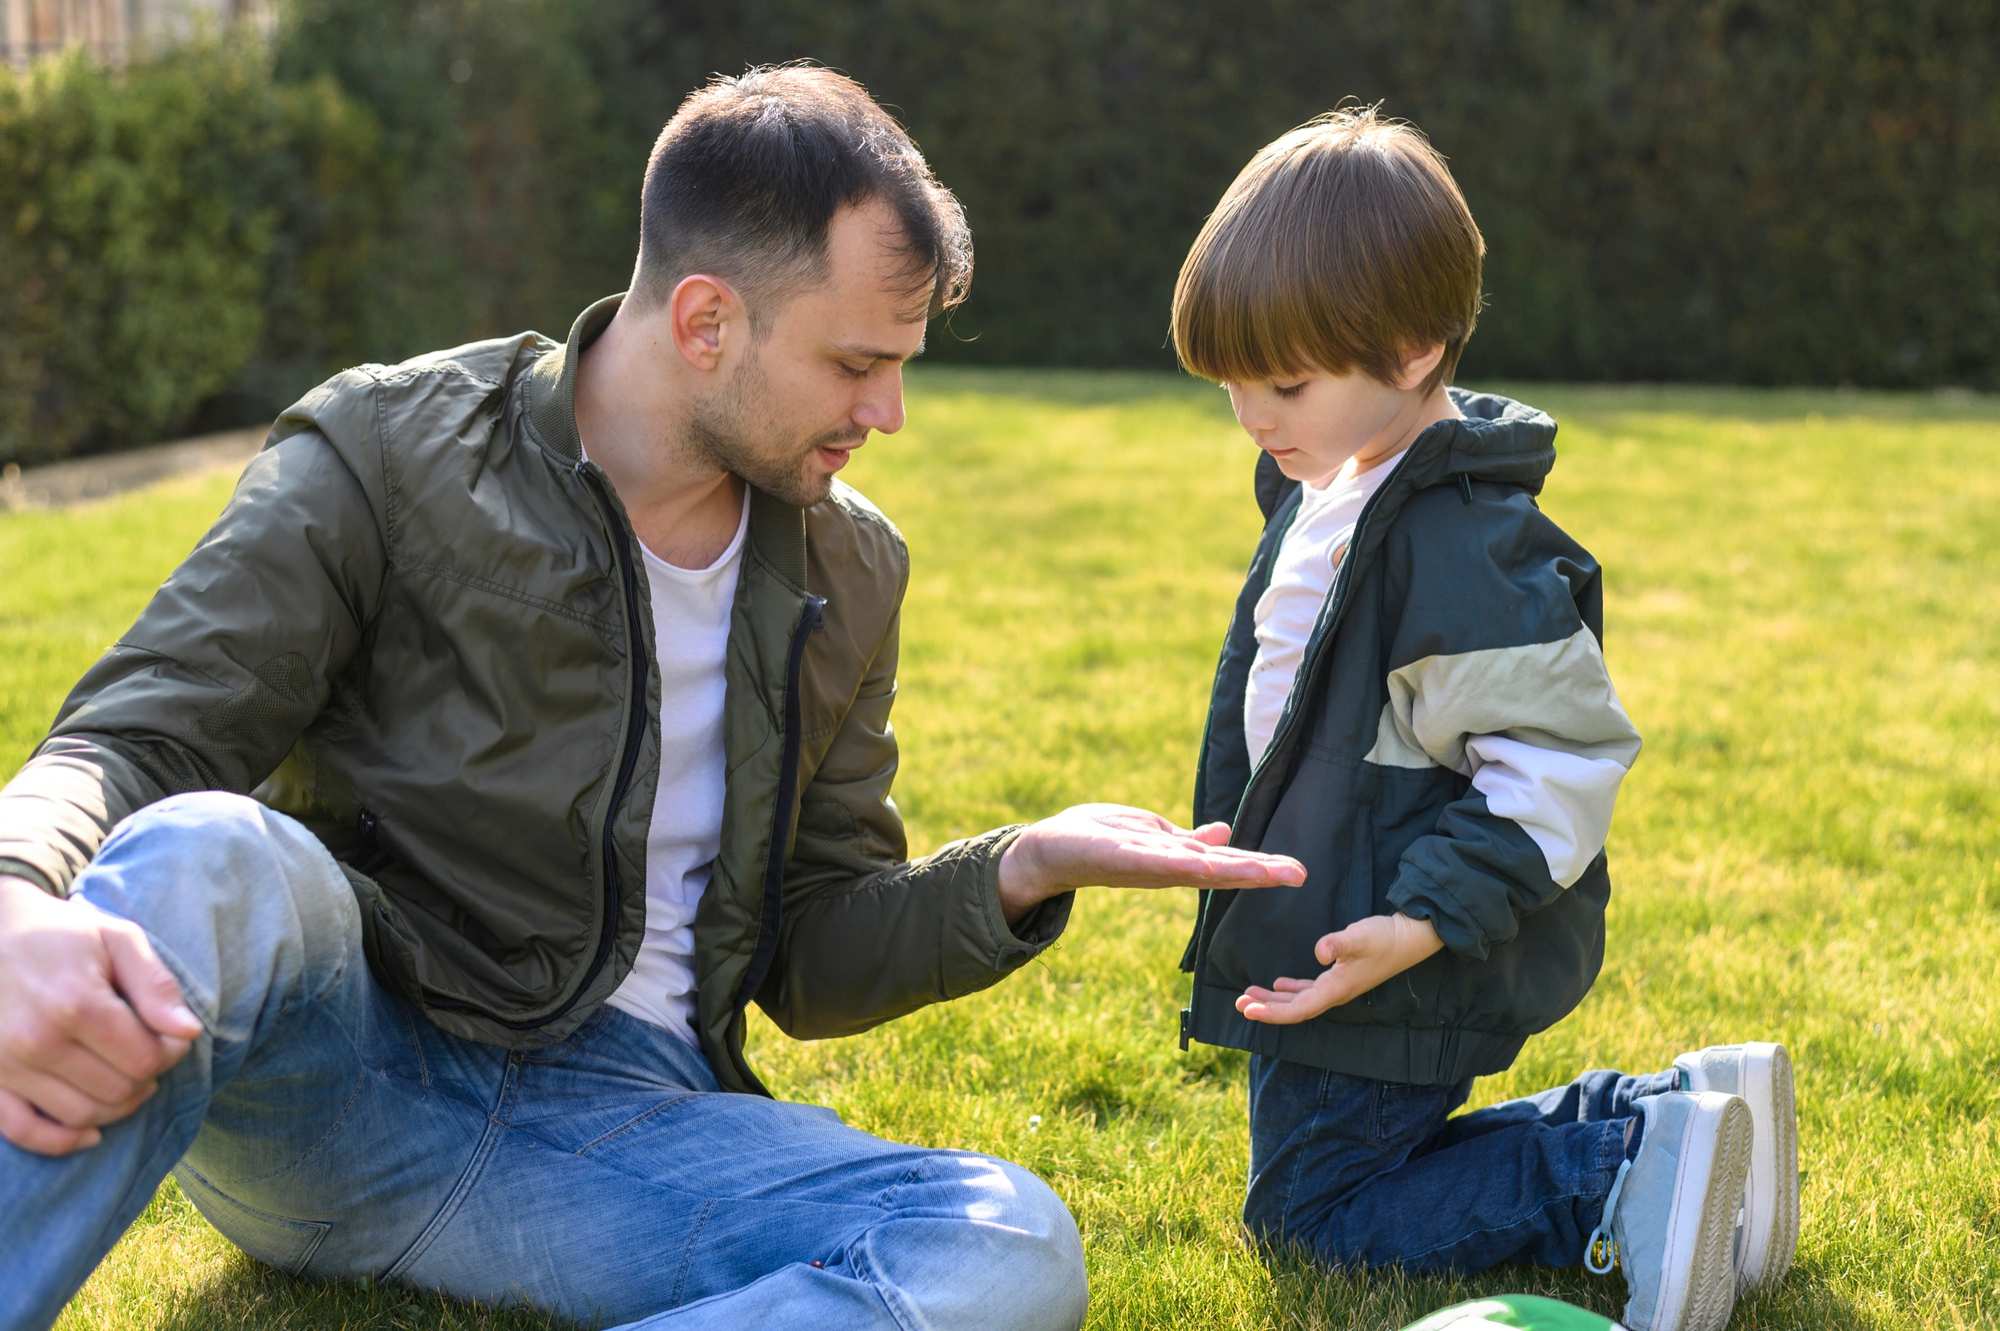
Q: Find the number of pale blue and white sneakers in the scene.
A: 2